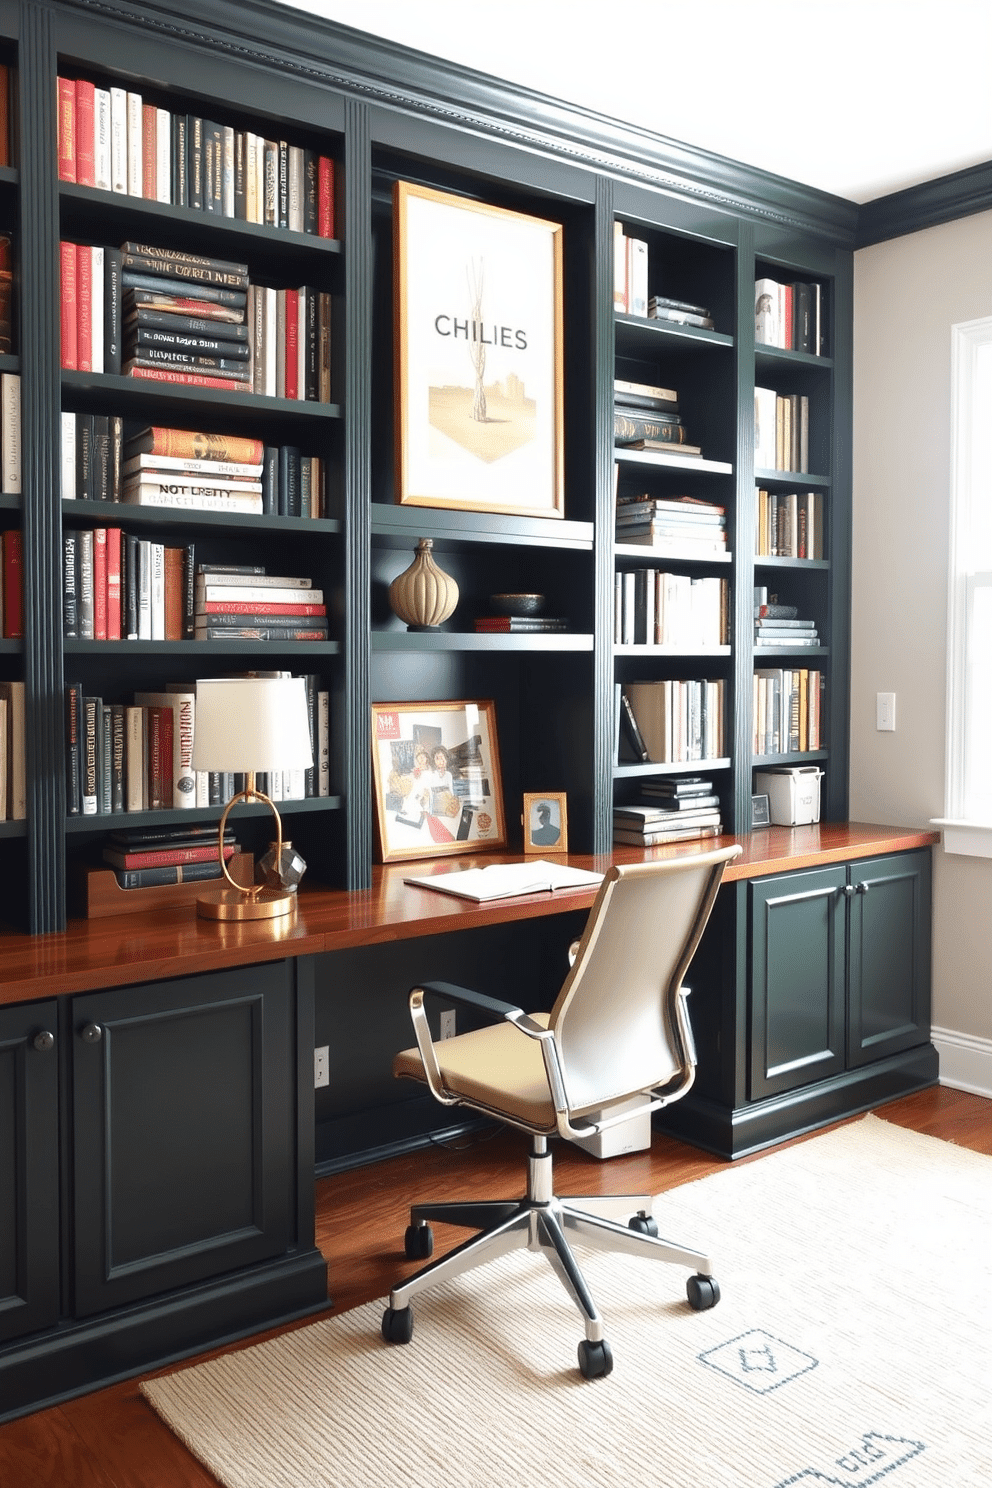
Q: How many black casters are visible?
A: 5